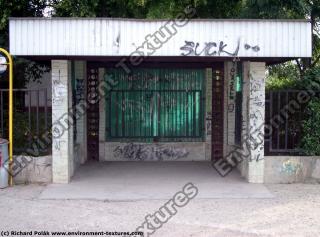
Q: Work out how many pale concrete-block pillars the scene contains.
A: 2